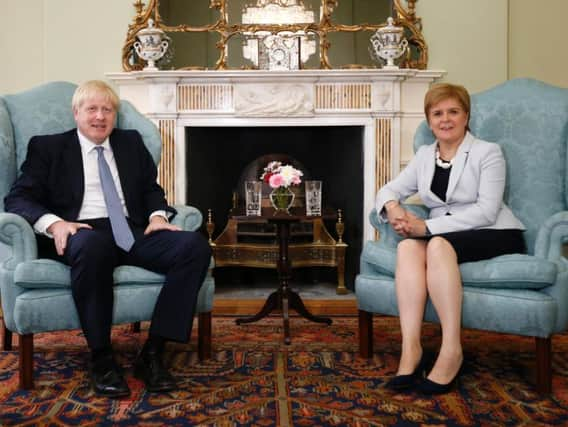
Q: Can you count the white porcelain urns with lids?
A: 2